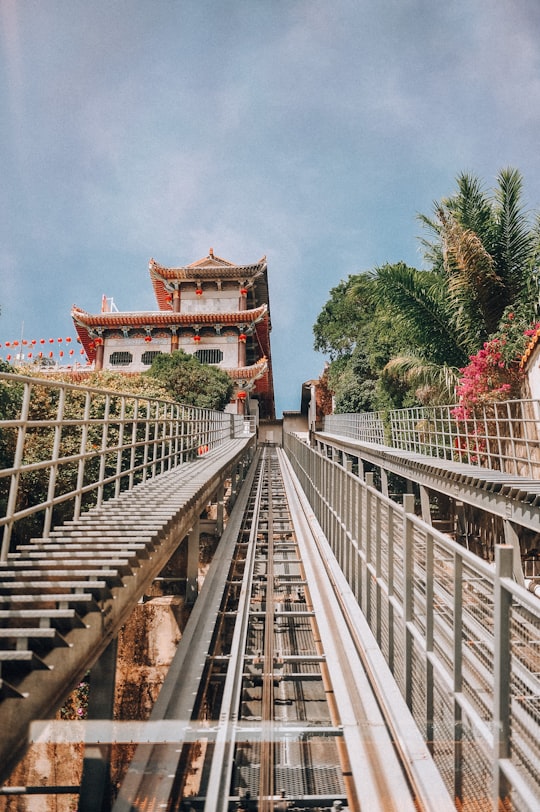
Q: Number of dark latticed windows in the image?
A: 3